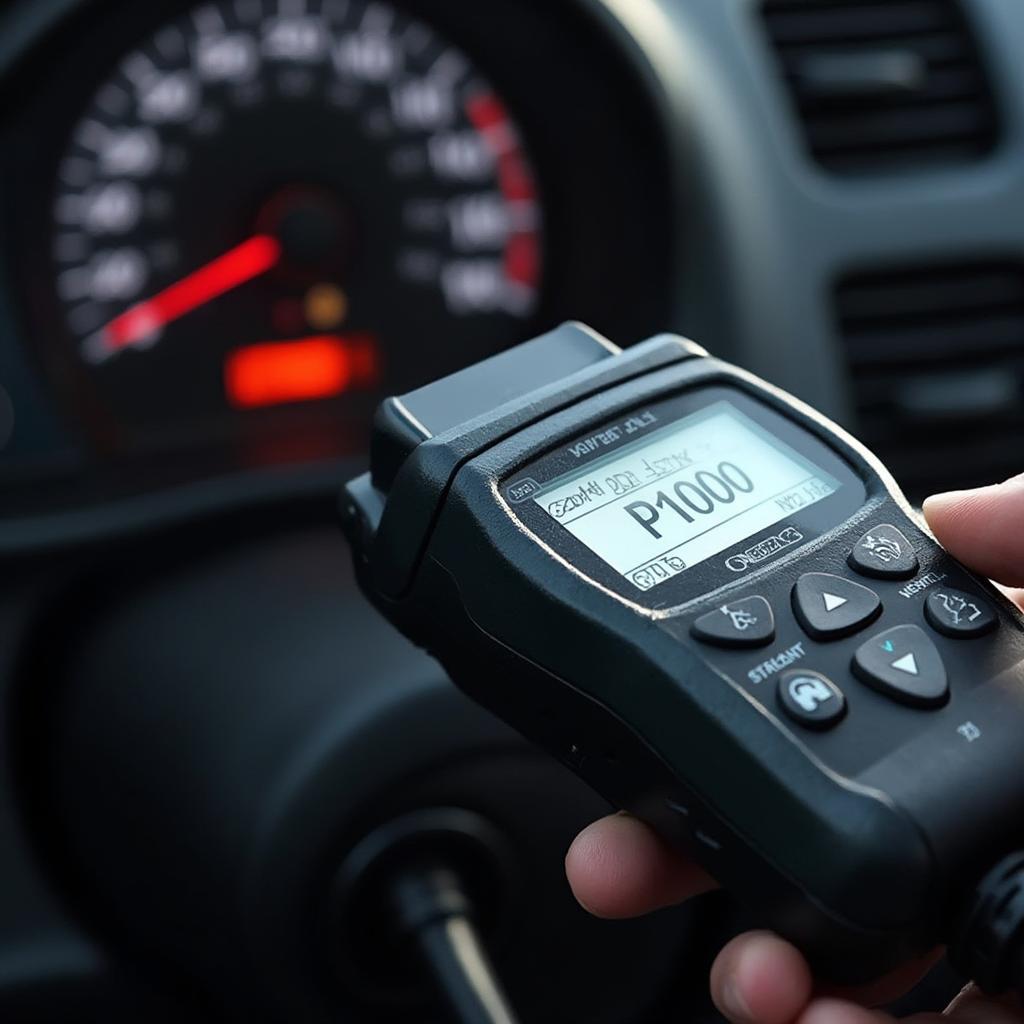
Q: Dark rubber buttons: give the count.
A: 6